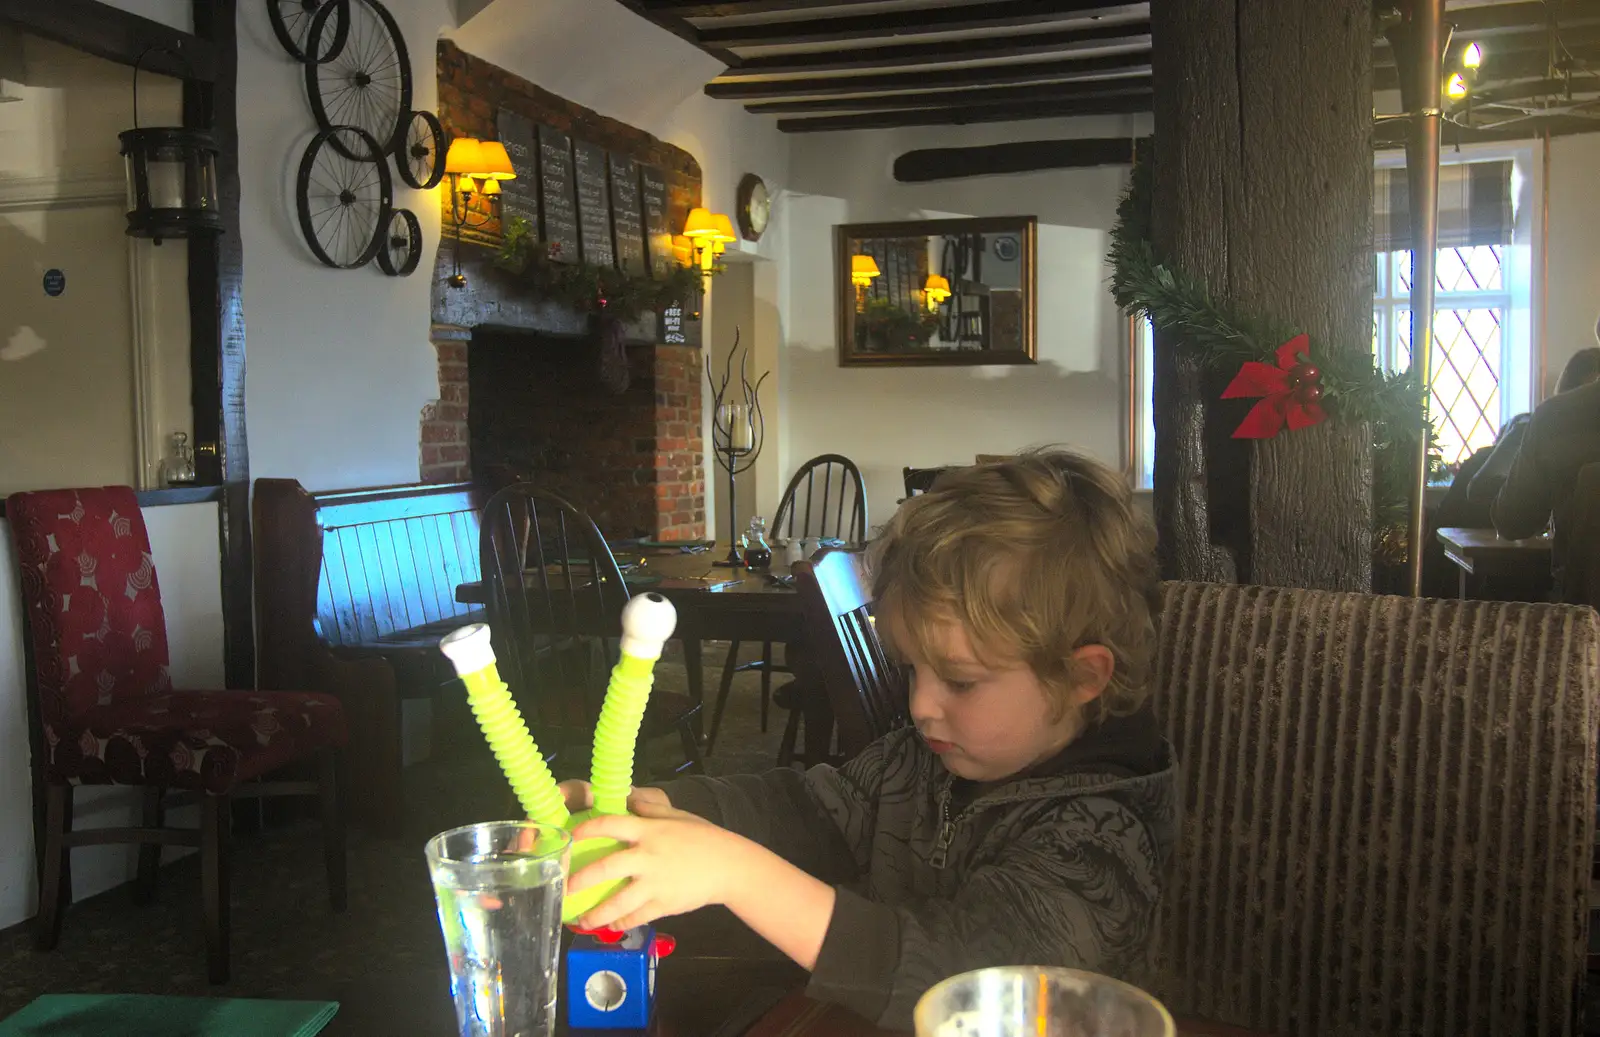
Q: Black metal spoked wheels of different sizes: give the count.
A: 5